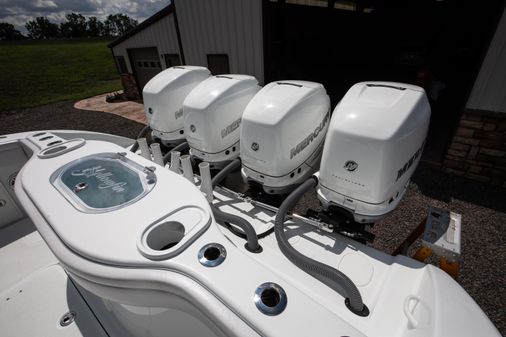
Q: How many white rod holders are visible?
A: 5